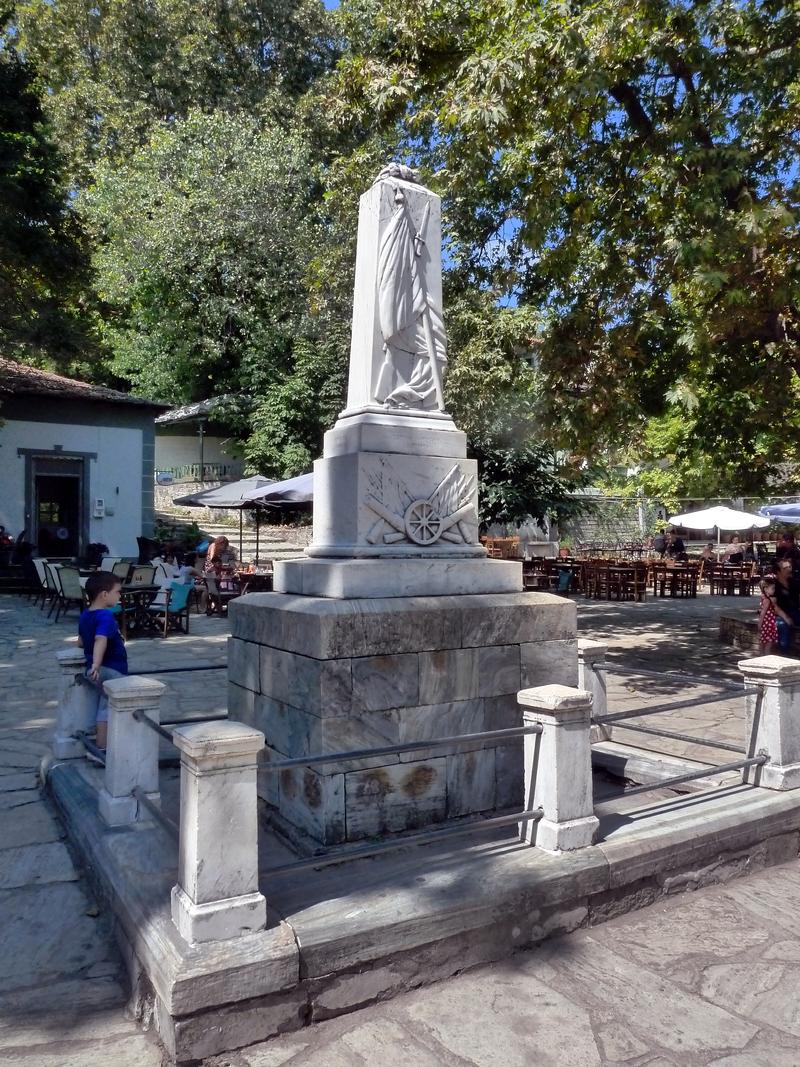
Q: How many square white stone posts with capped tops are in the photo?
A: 6